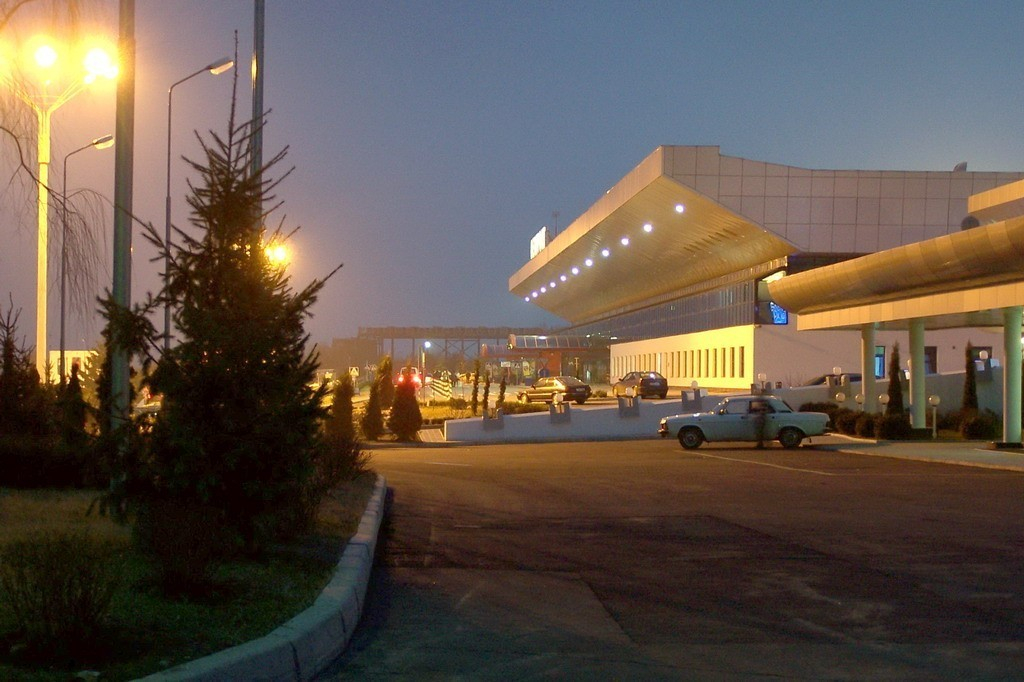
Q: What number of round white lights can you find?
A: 11